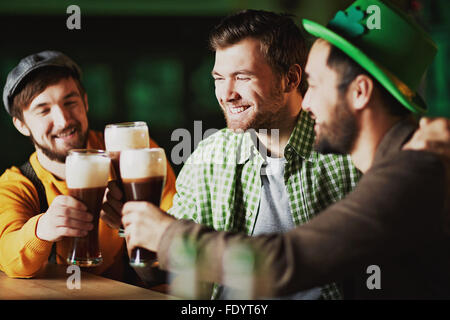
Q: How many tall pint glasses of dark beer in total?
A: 3